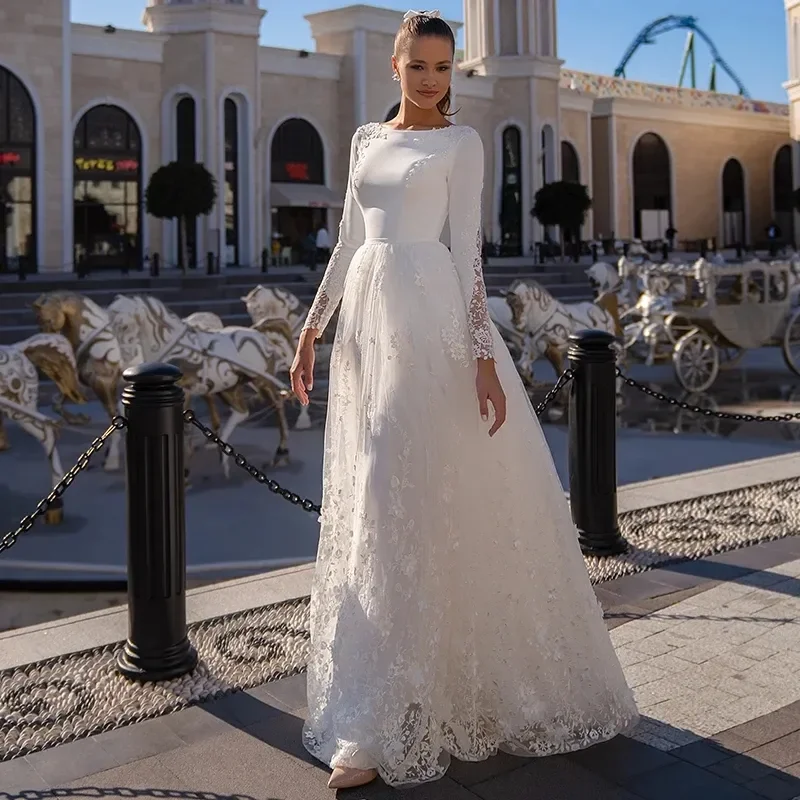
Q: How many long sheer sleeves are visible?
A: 2